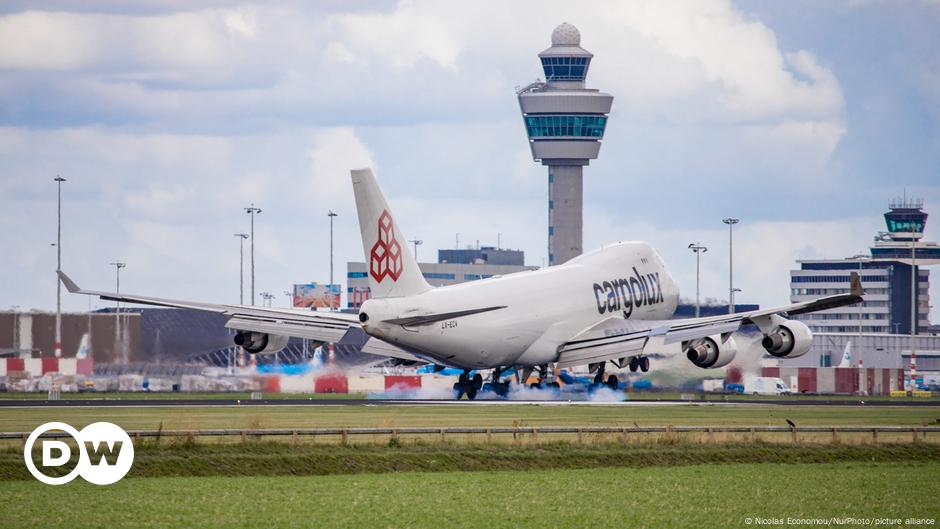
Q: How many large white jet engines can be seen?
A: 3